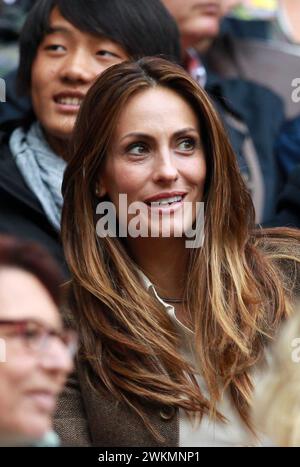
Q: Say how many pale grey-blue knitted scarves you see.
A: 1